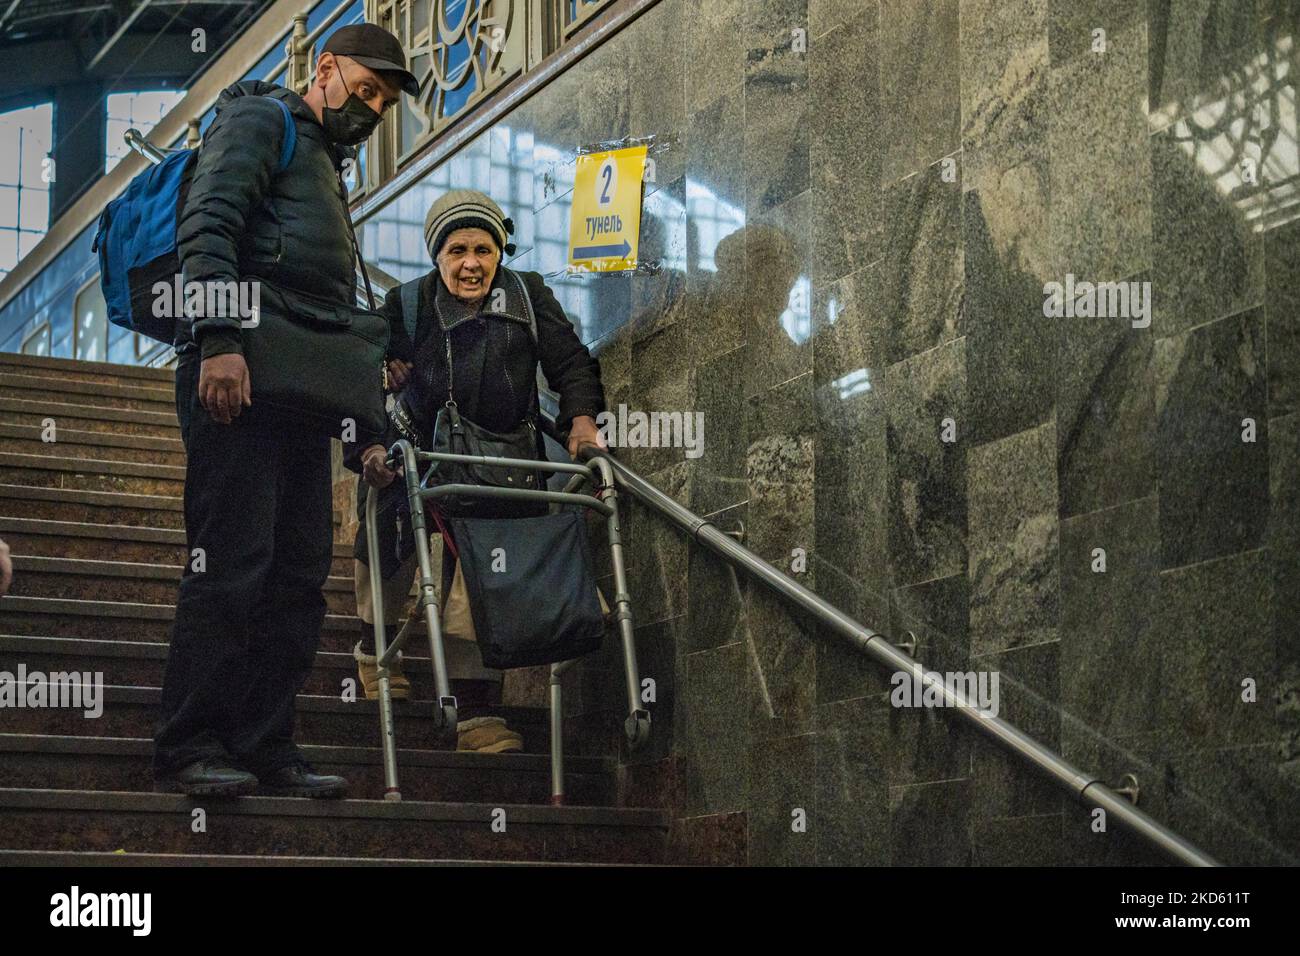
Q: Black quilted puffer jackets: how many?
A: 1